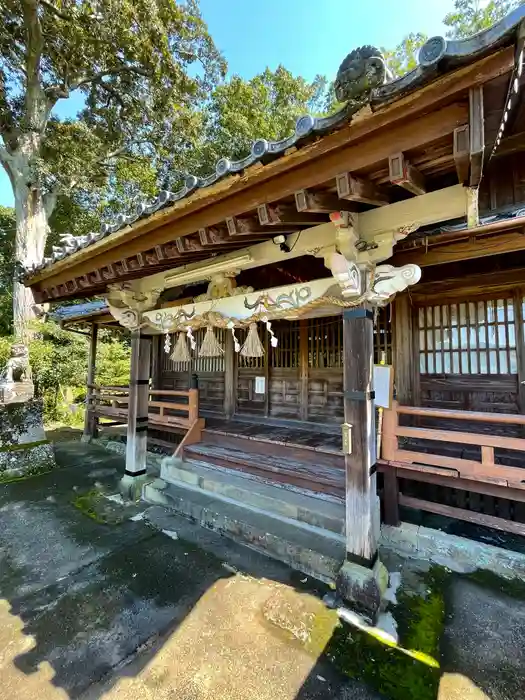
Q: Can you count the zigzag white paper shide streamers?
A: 4